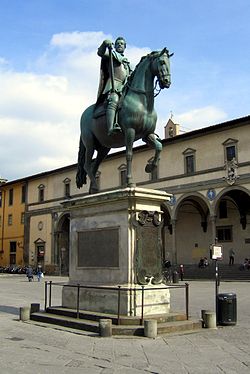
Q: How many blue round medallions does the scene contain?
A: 2